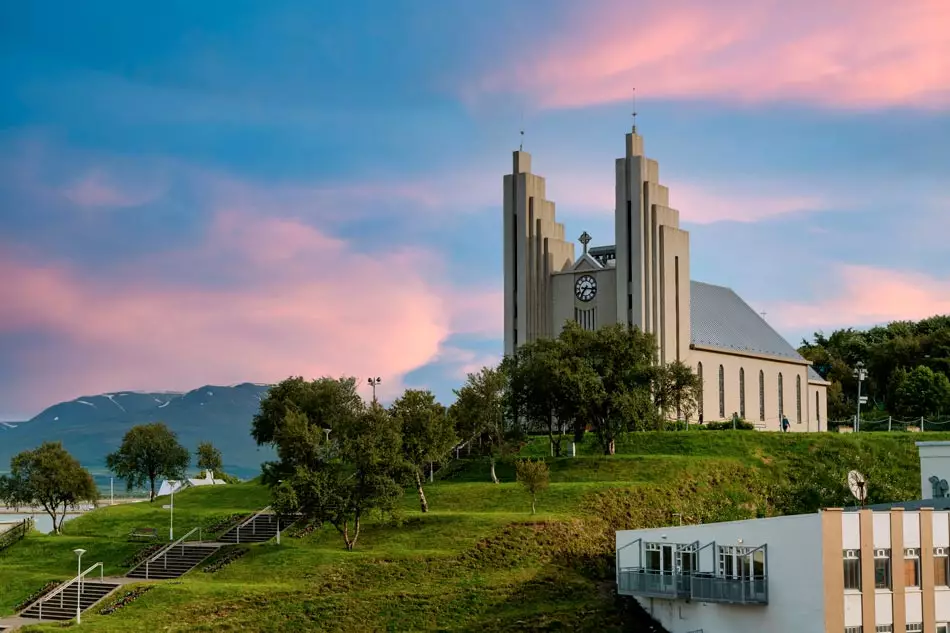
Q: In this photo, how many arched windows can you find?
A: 7